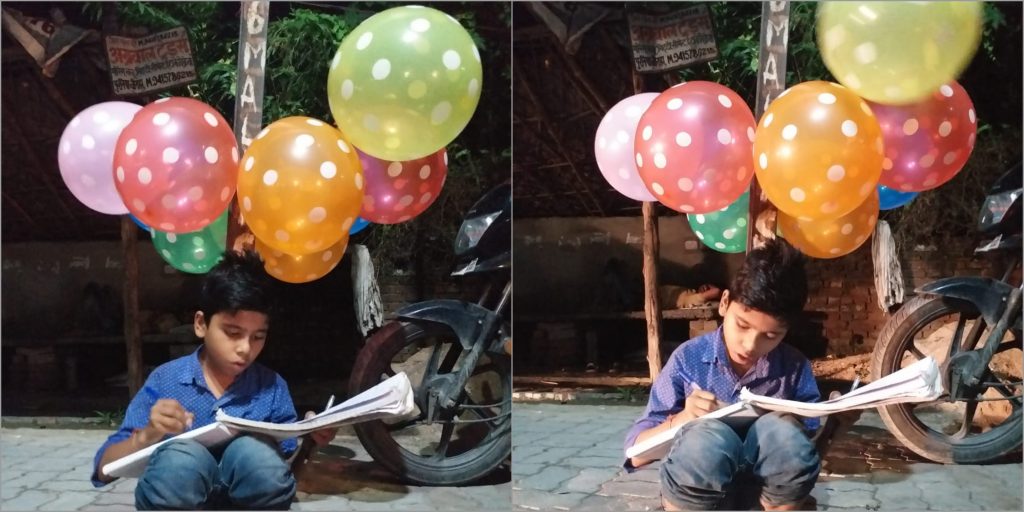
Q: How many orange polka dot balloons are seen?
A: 4